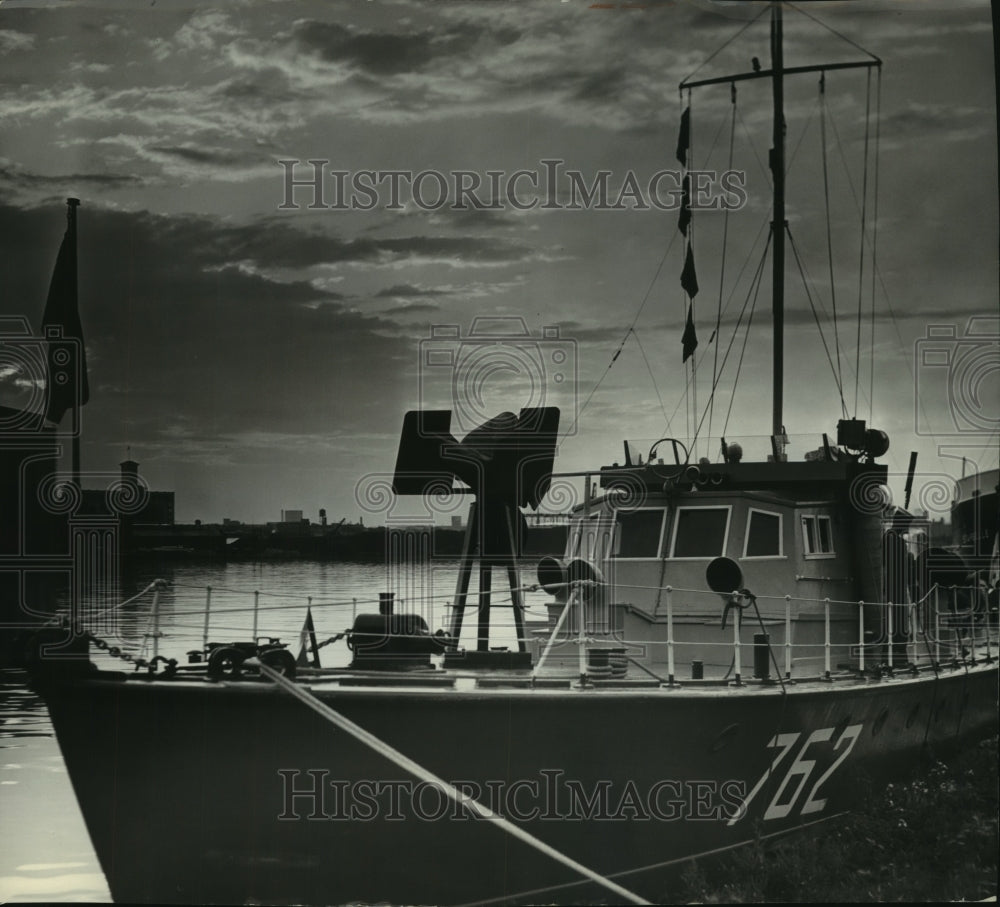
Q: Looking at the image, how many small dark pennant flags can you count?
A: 4